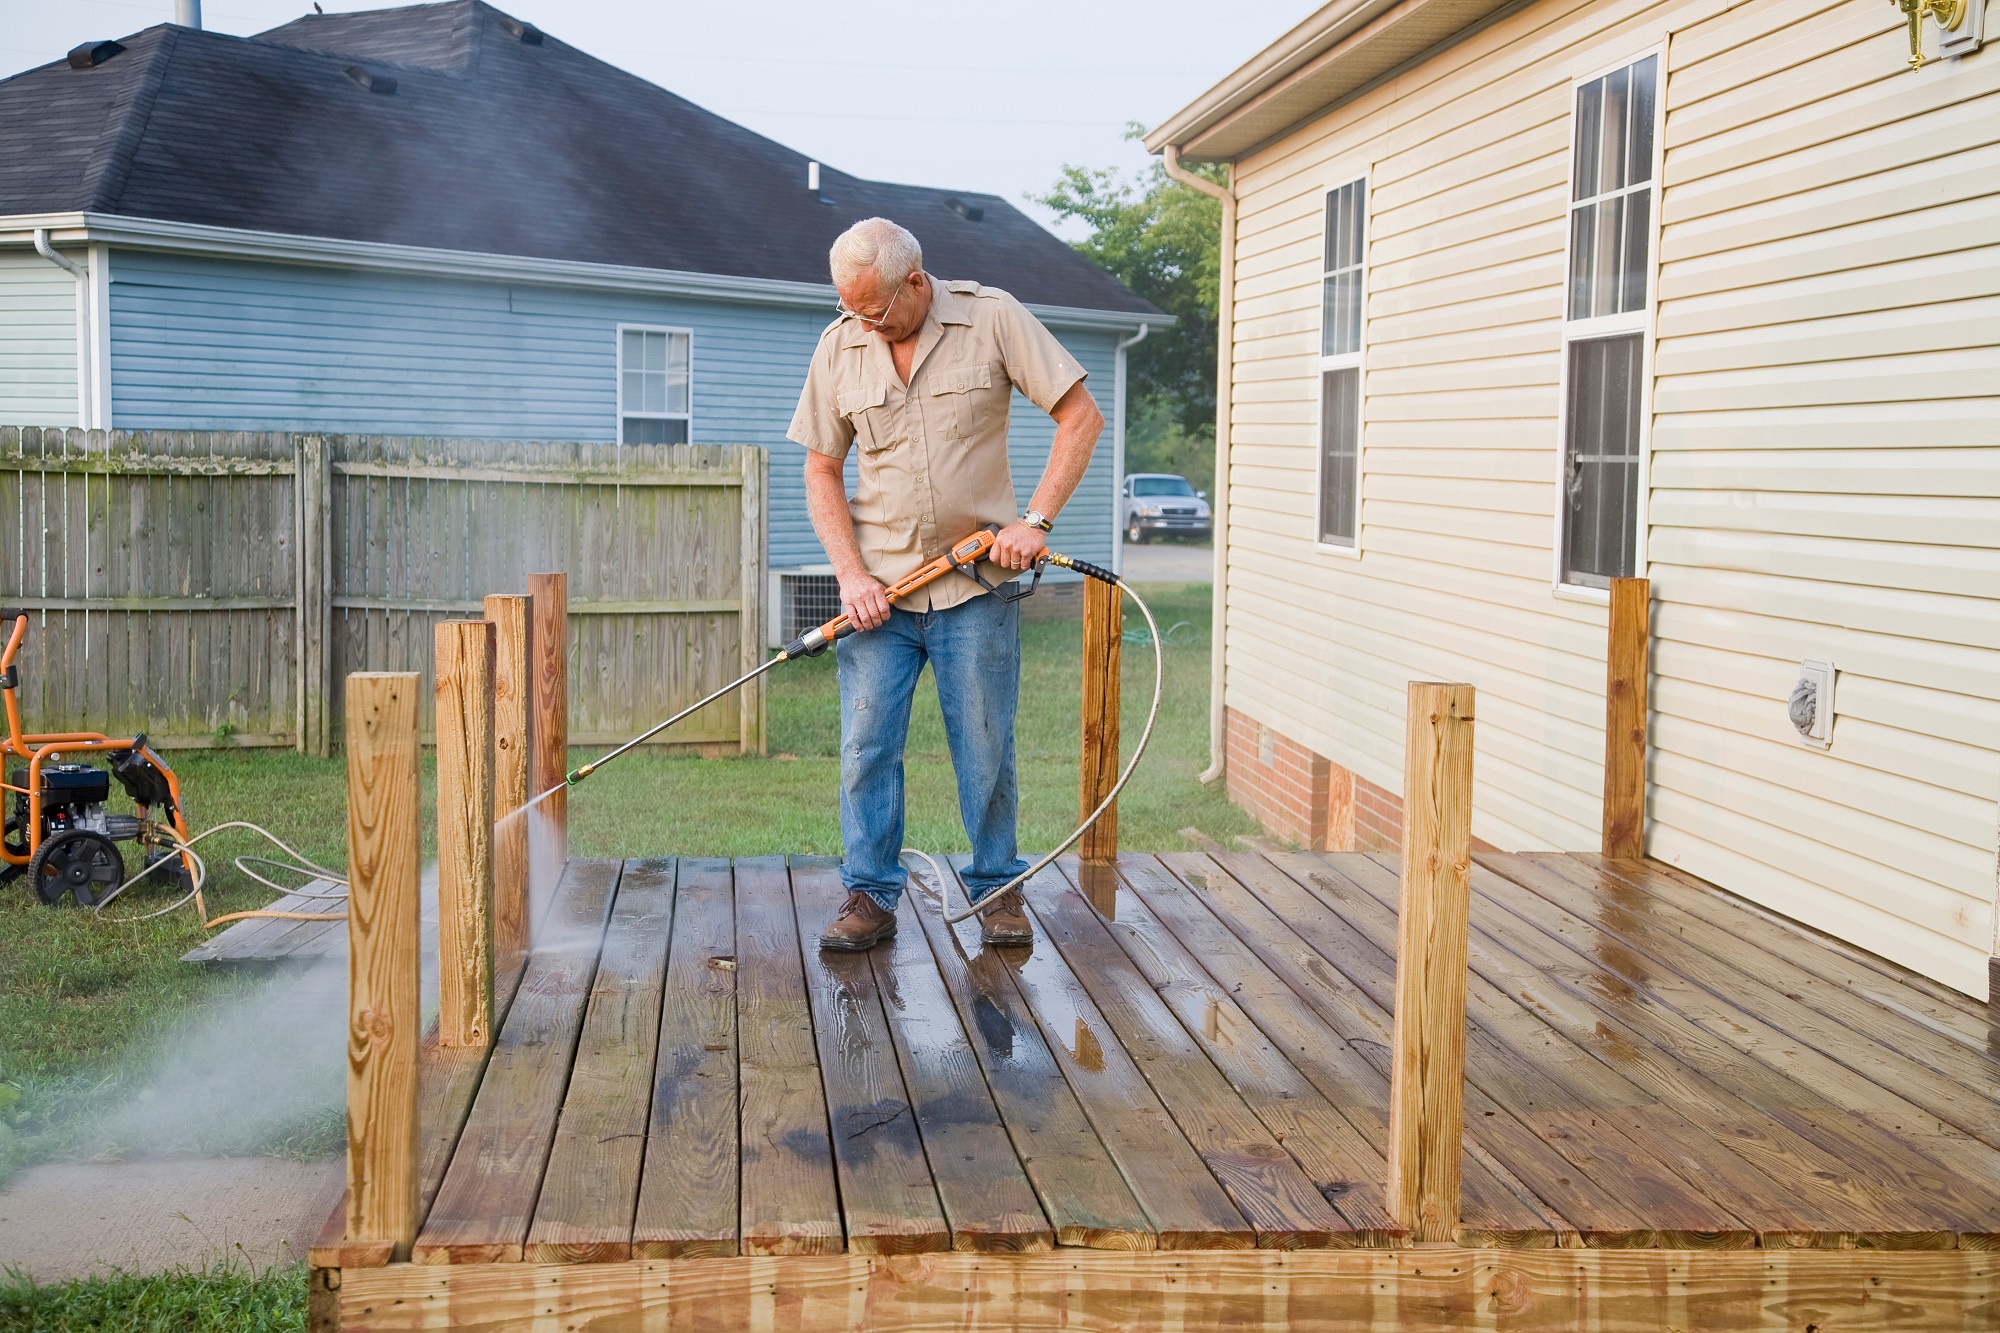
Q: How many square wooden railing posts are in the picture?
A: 7